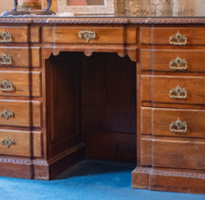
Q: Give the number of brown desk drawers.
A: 11